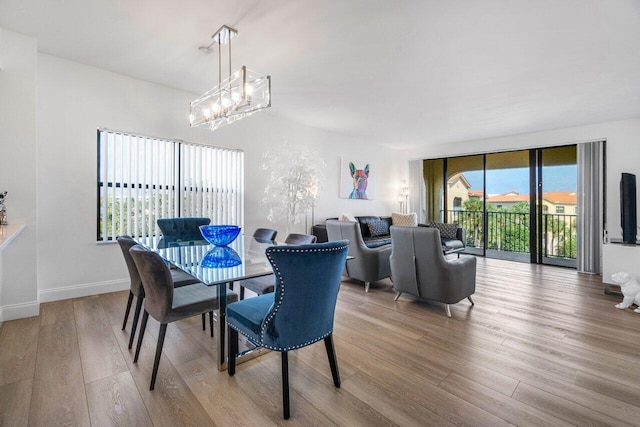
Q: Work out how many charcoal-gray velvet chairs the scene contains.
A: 4